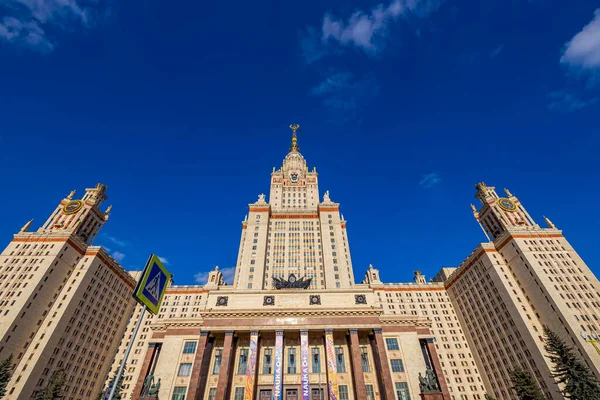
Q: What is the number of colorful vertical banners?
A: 4